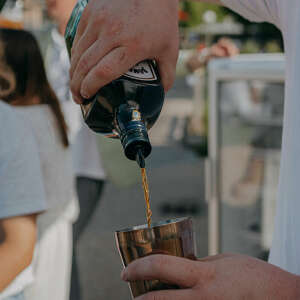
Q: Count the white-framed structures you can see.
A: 1